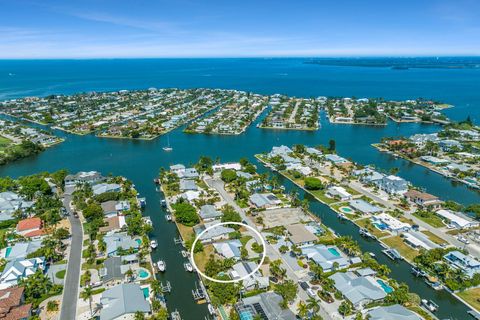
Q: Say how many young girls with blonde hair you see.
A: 0